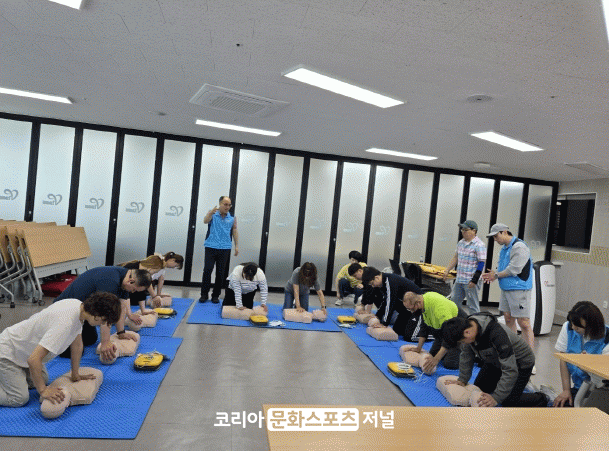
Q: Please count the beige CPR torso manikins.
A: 10